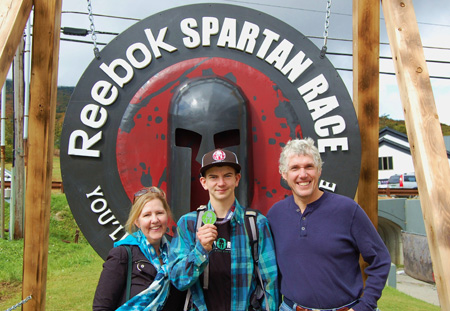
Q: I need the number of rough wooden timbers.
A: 4